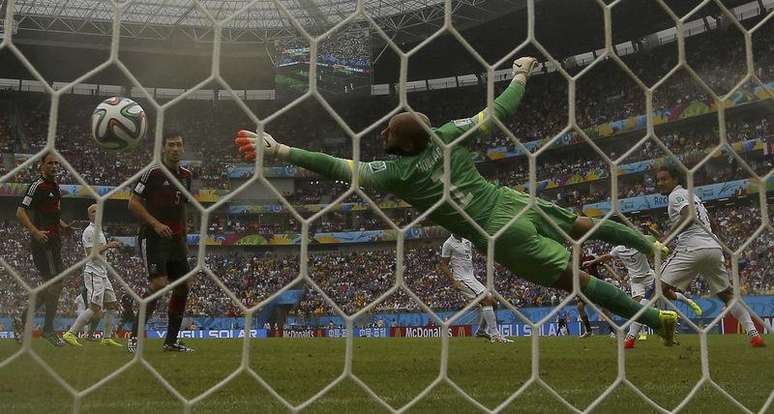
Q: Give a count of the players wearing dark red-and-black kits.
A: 2